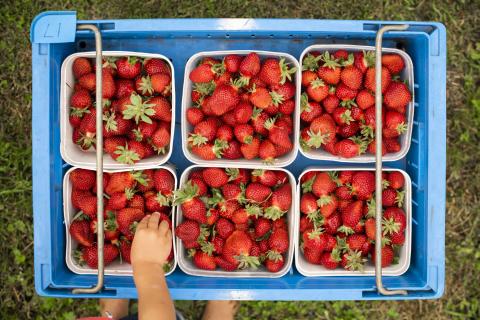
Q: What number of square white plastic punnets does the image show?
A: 6